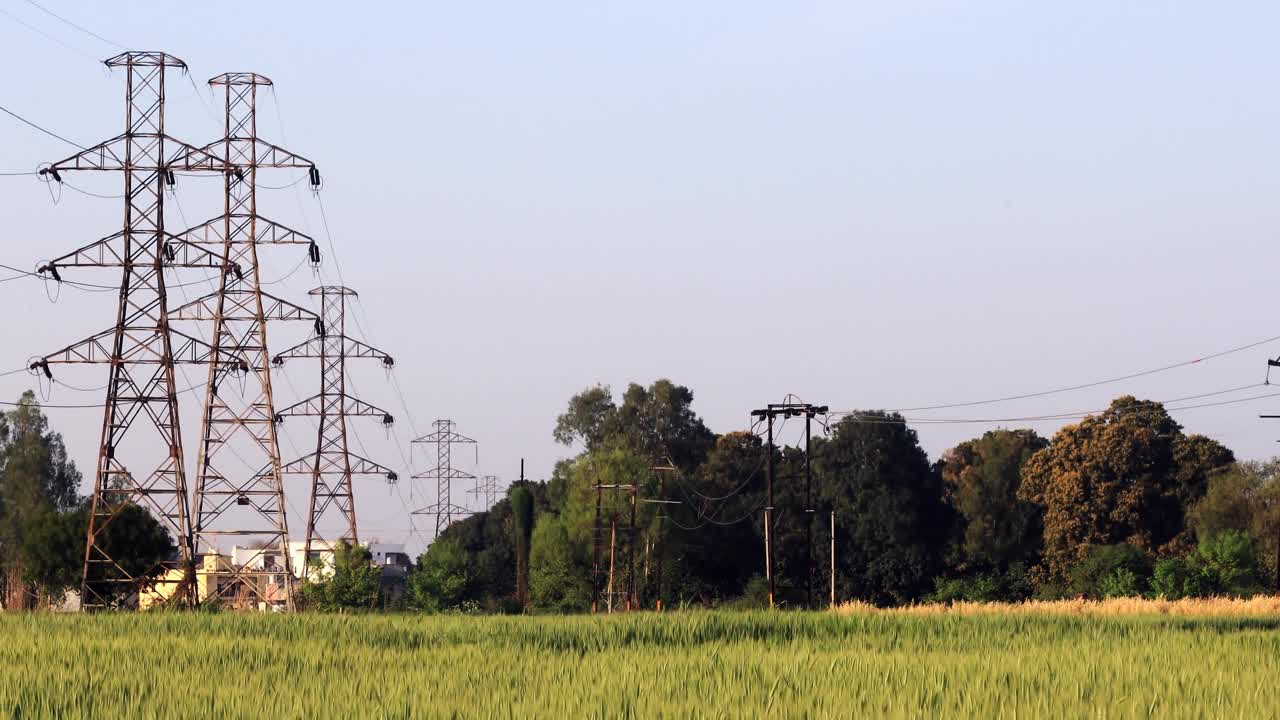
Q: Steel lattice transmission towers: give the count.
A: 5